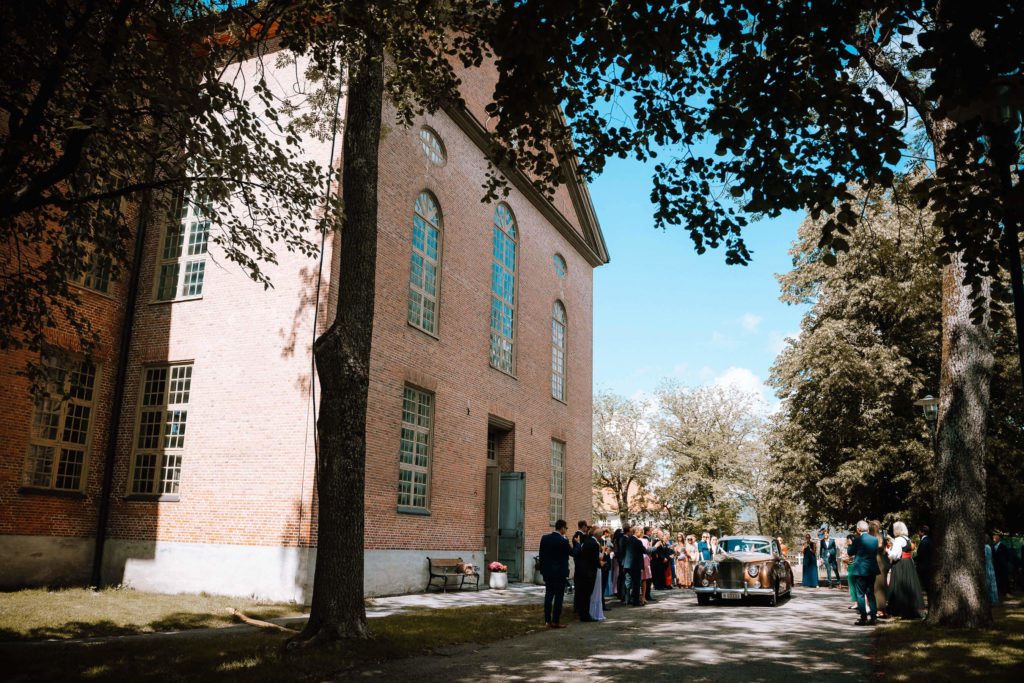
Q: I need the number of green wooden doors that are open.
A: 1